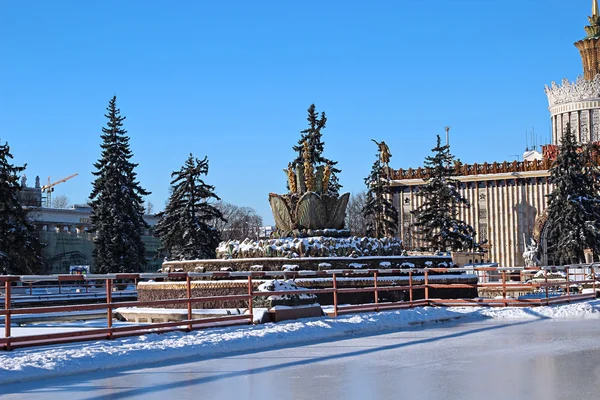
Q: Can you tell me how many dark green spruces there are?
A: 7